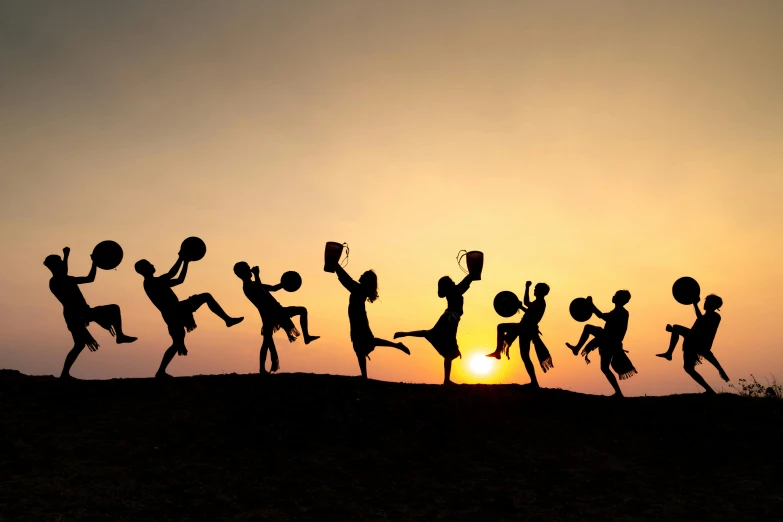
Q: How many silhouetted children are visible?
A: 8